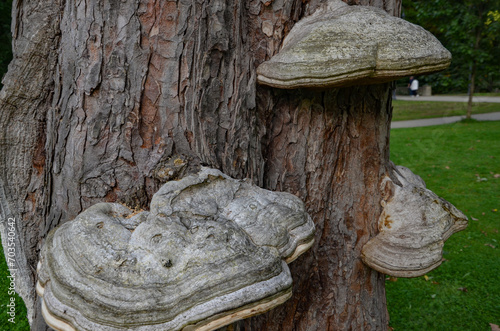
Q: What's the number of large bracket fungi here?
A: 3